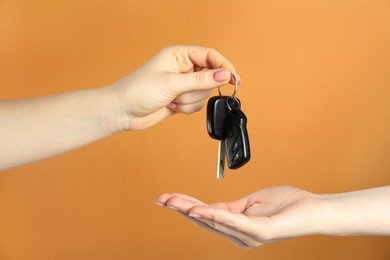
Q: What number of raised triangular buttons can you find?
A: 2